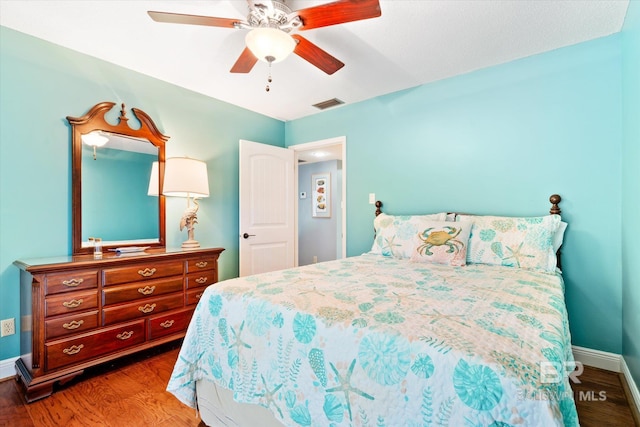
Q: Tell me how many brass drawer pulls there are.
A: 12